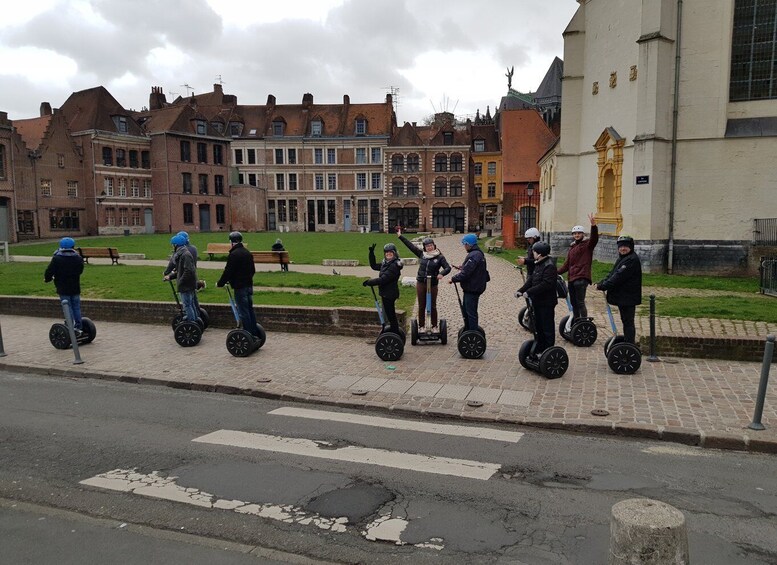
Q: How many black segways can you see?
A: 11